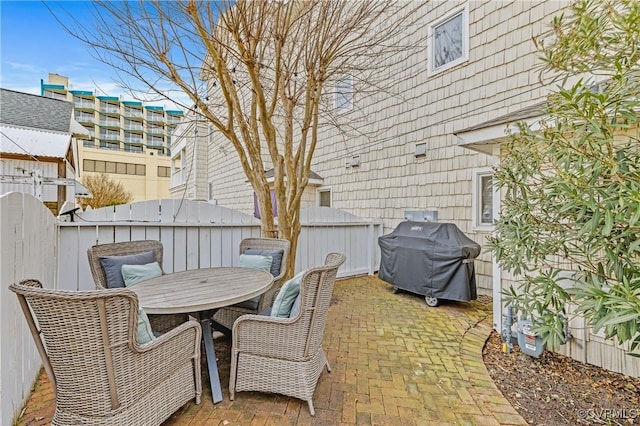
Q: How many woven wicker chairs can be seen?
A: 4